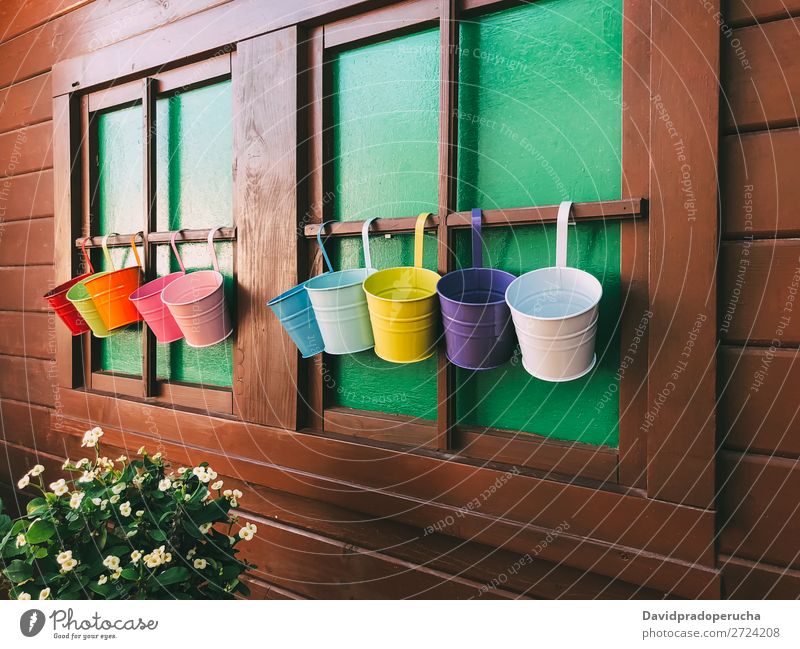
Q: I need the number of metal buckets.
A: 10